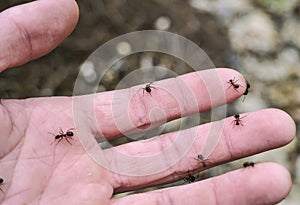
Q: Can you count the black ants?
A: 9